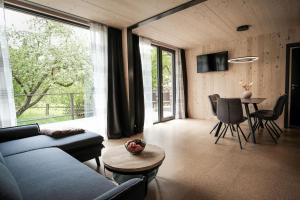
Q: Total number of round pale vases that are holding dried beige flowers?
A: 1